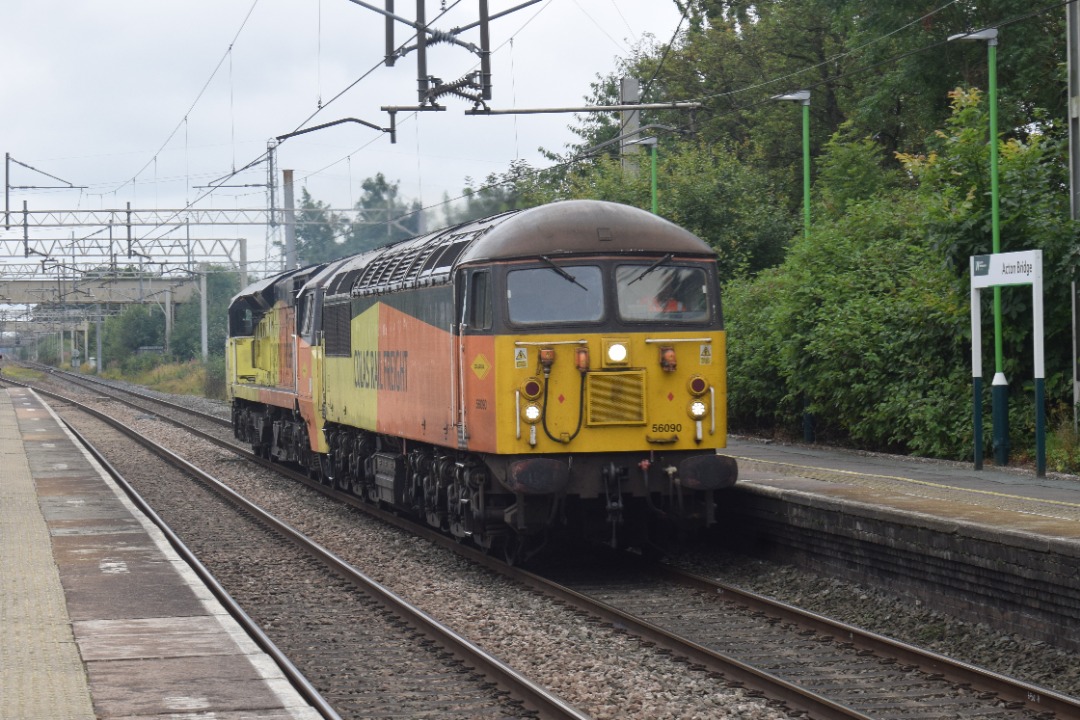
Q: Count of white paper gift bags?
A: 0